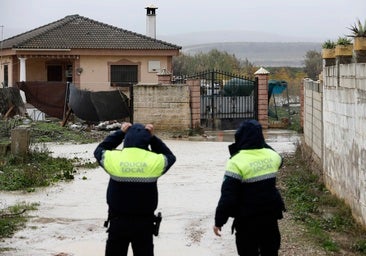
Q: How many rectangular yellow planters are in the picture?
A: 3